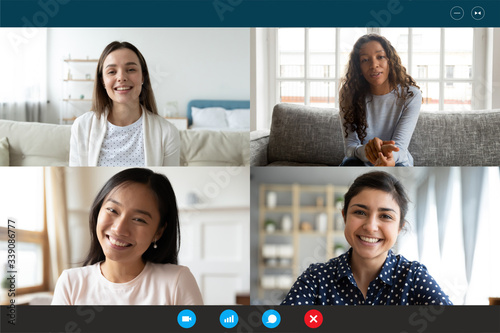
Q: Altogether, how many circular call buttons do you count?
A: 4